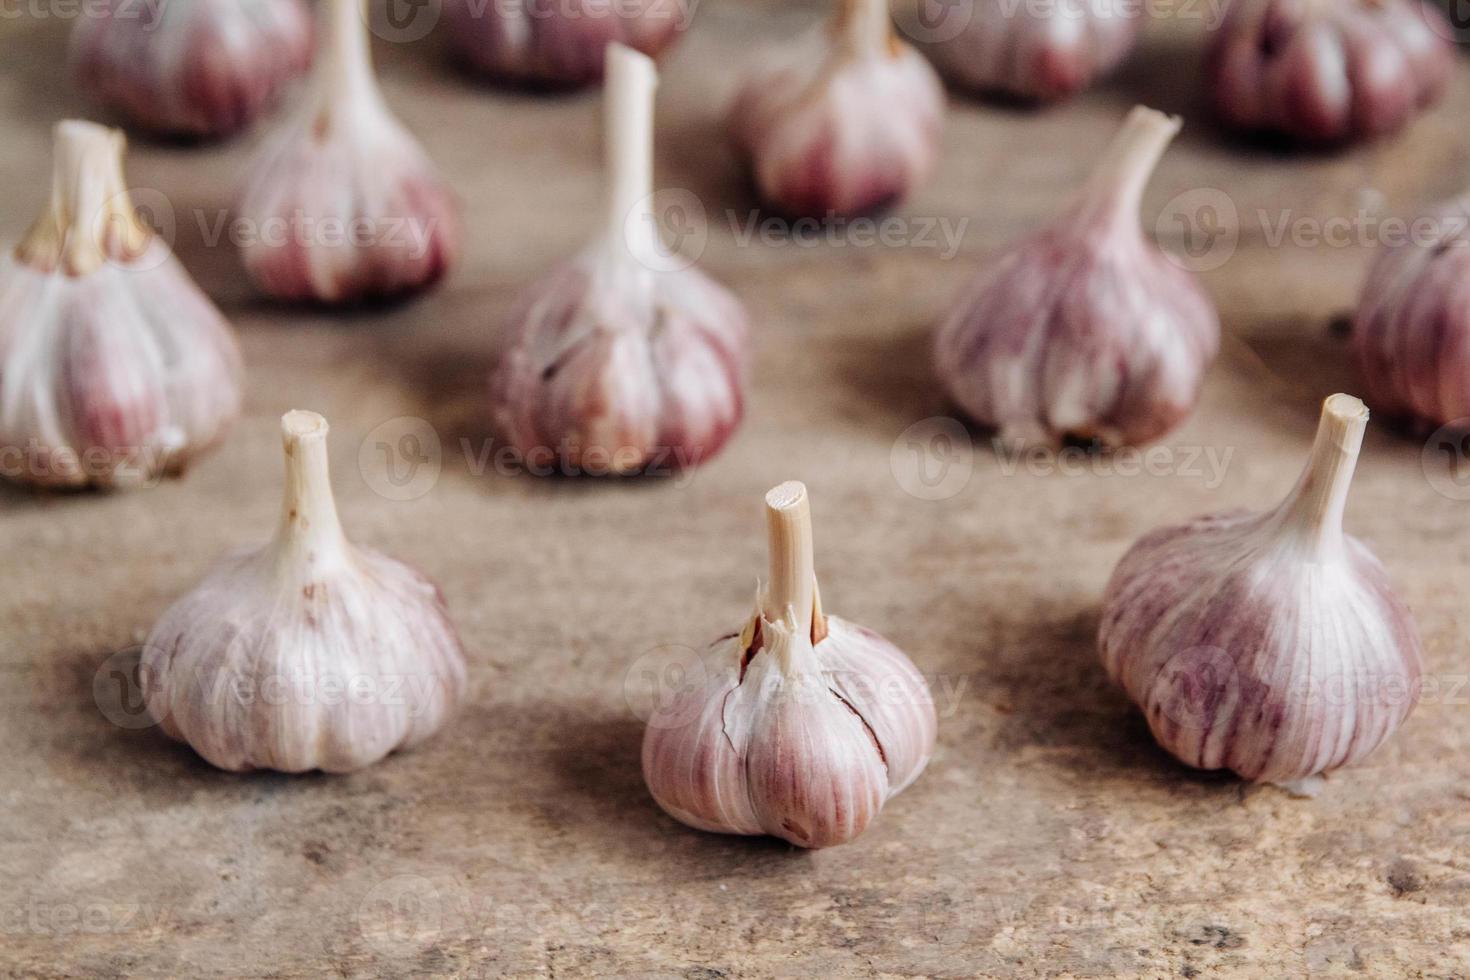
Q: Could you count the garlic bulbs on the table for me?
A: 13